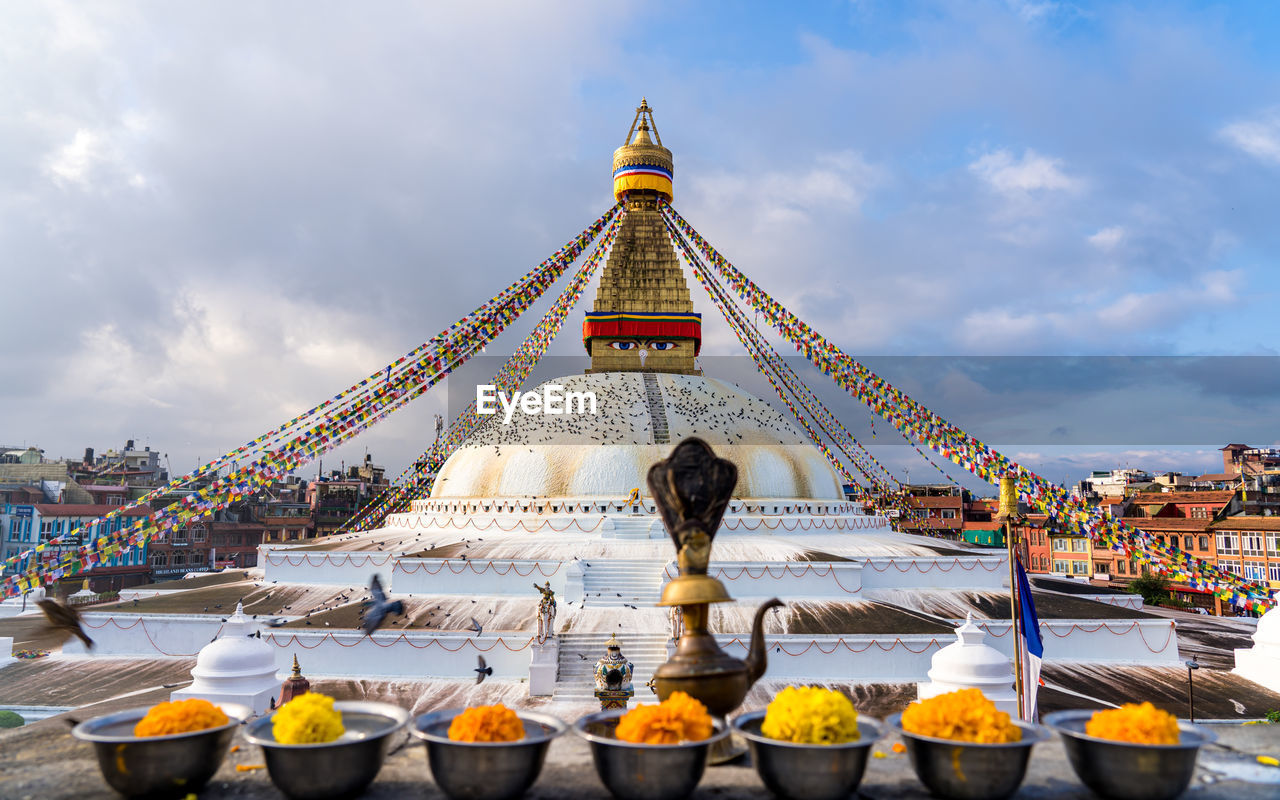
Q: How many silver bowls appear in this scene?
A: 7